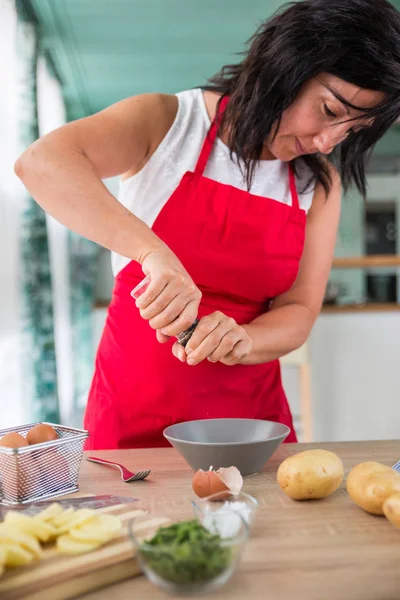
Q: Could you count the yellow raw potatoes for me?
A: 3